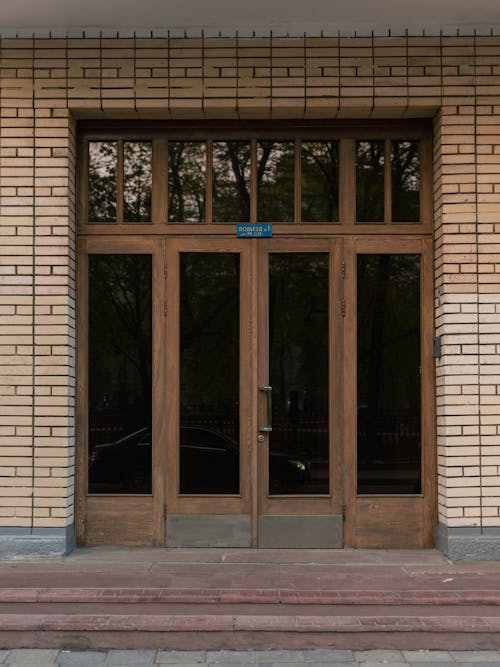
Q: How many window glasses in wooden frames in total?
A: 12